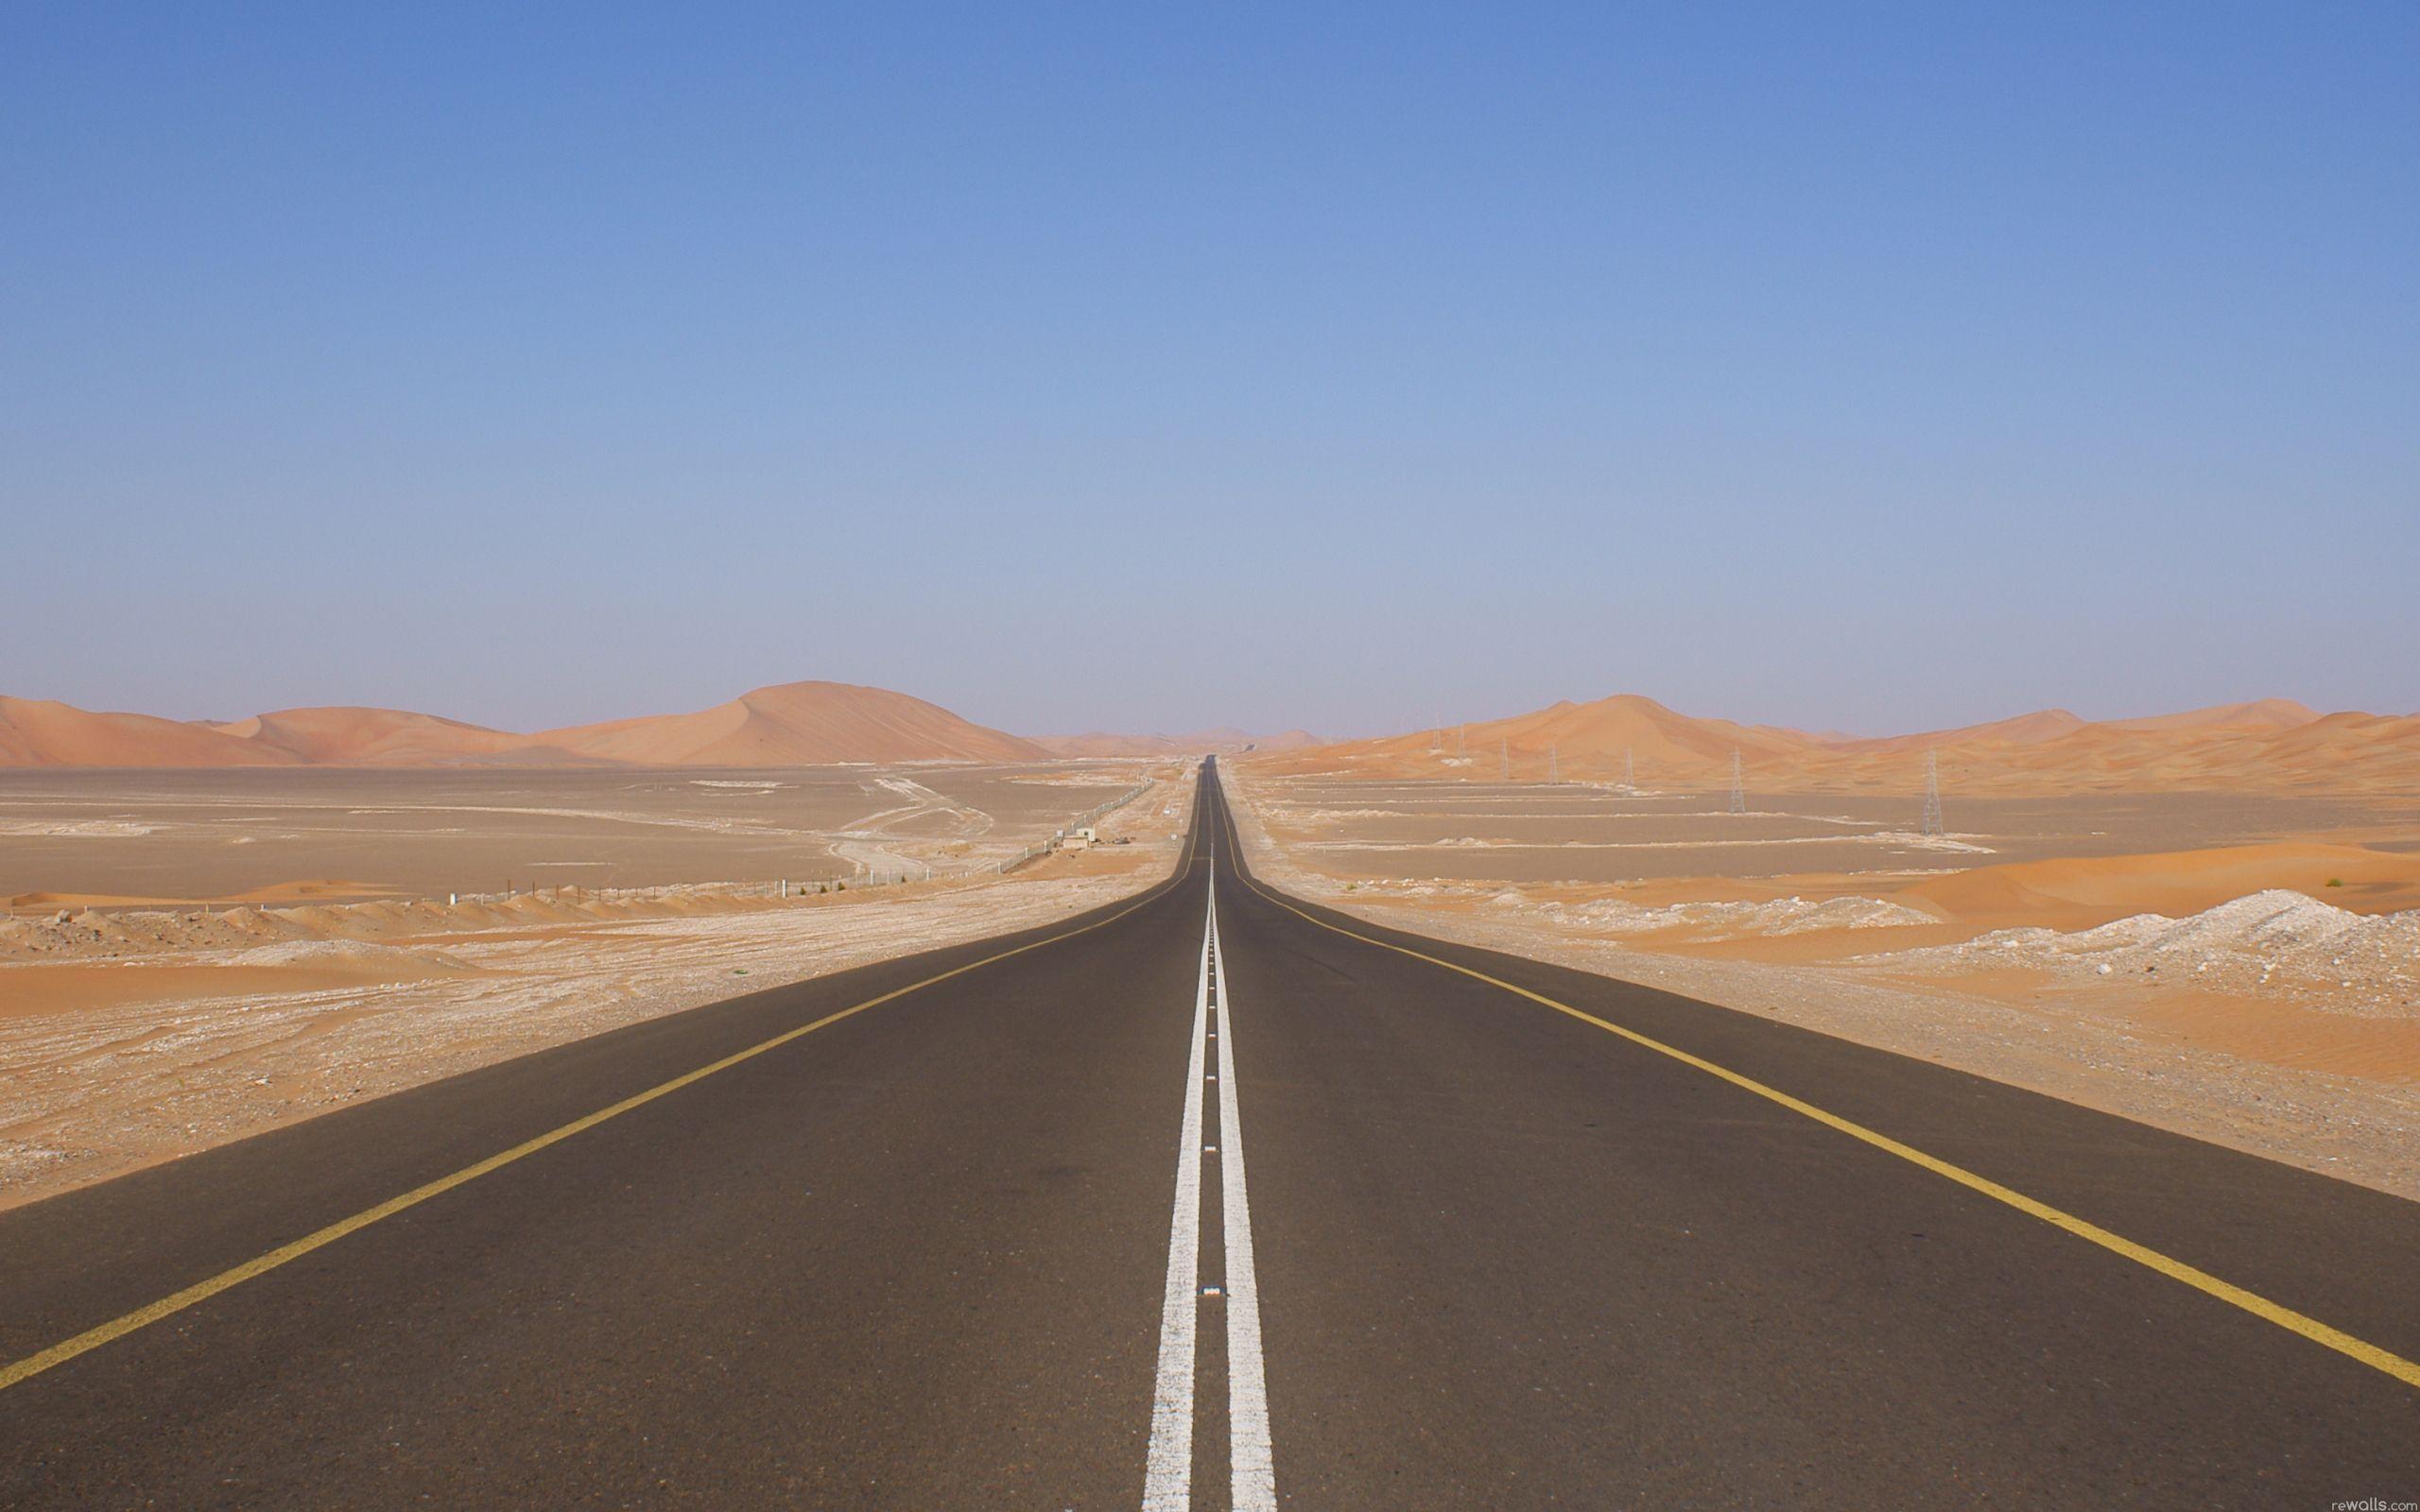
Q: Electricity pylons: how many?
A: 7